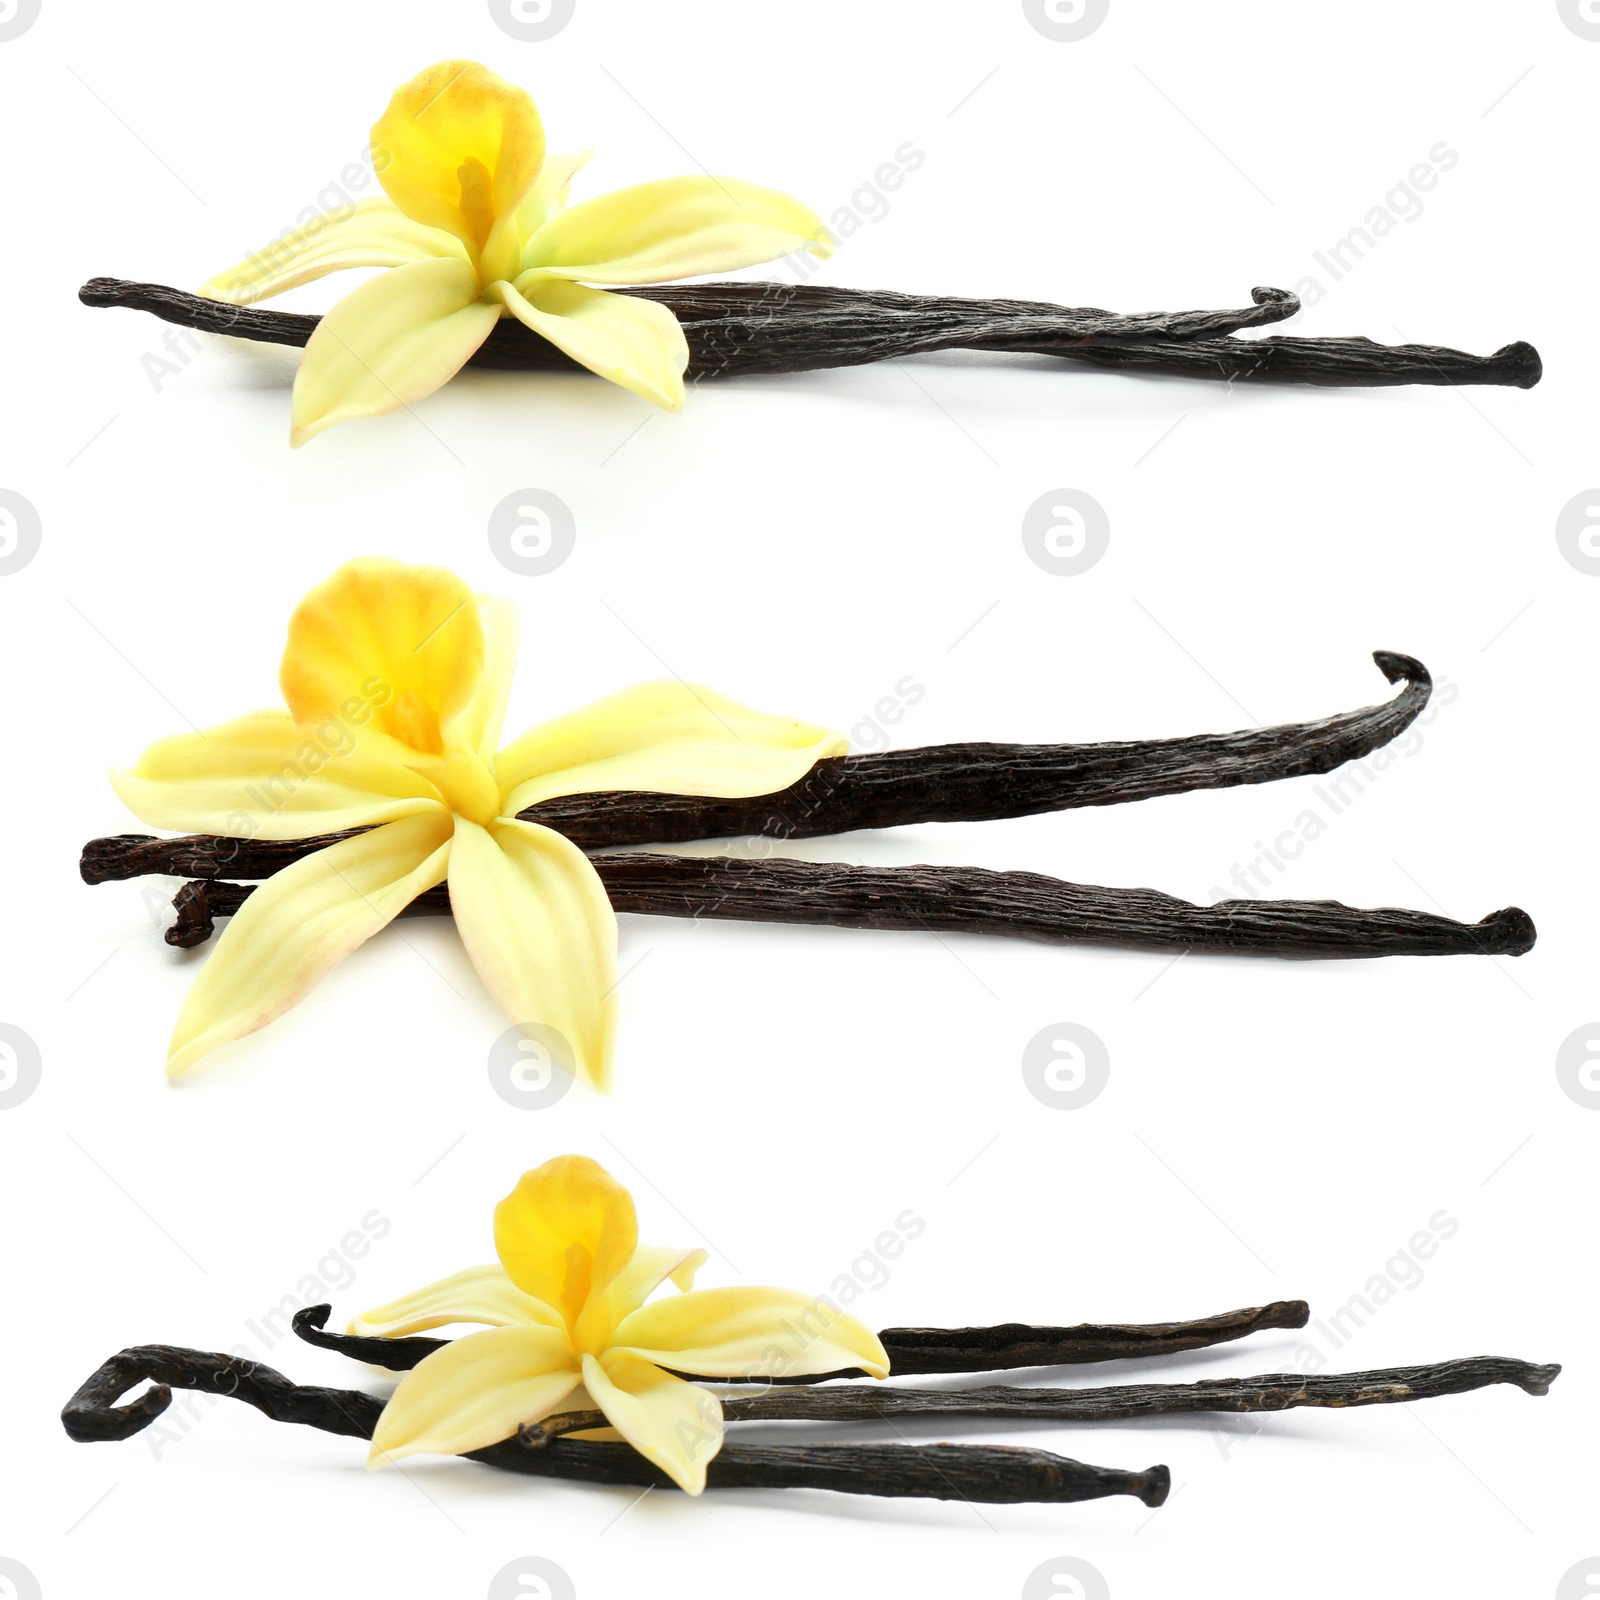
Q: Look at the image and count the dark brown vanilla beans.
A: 7